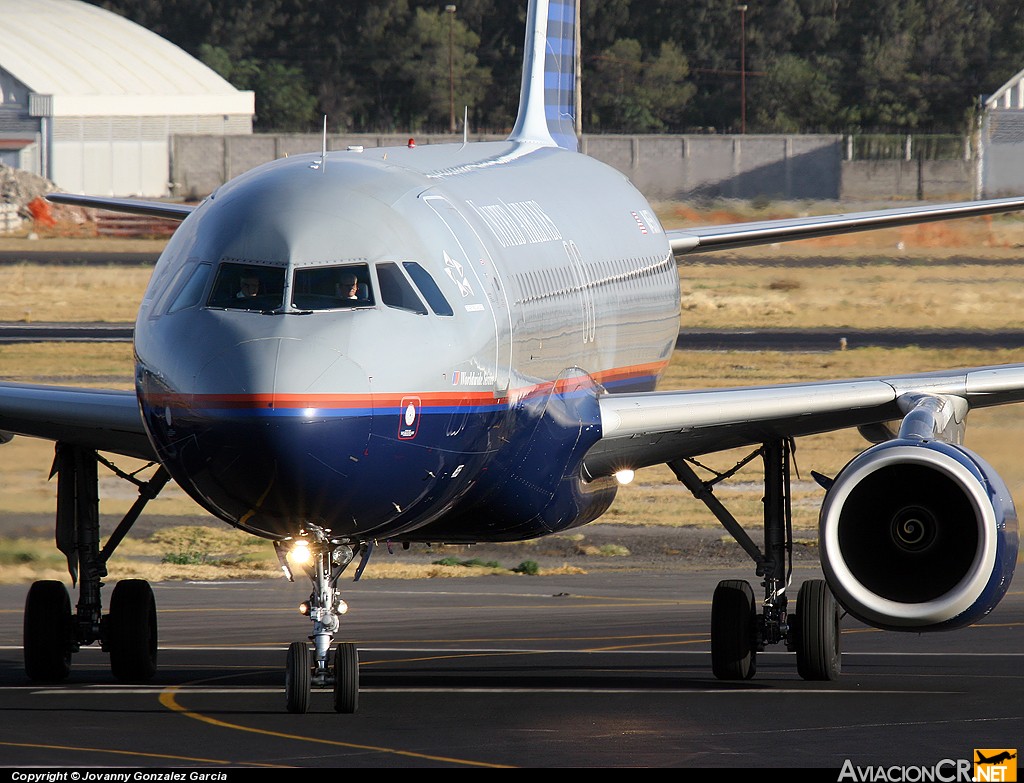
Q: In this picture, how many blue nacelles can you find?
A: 1